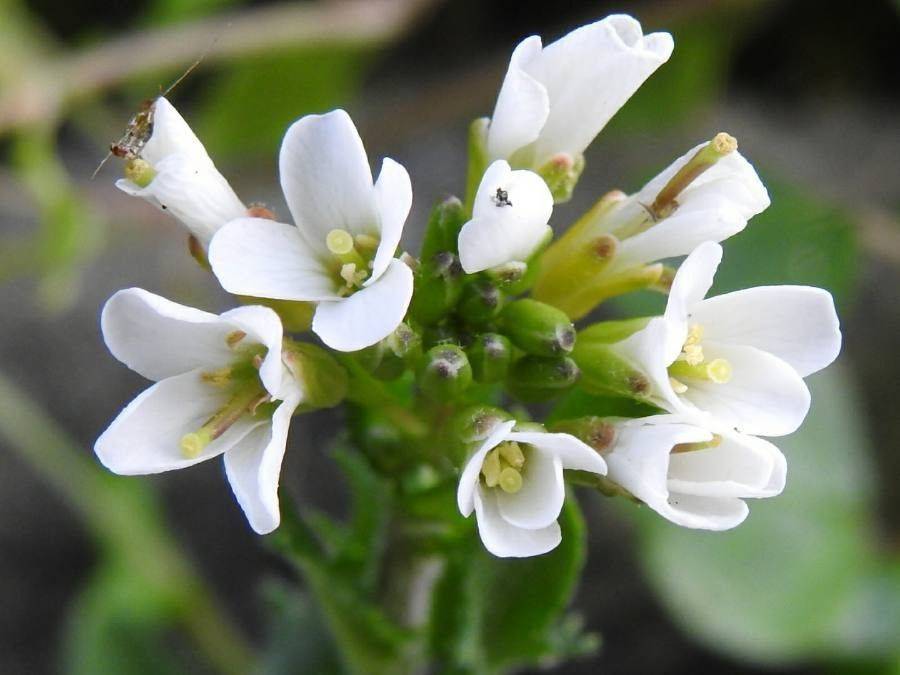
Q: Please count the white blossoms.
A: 9